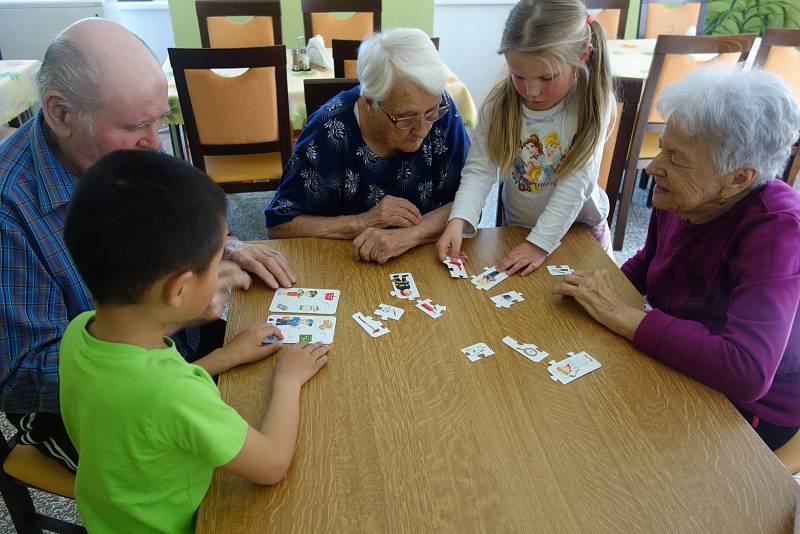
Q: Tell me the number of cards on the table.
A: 13